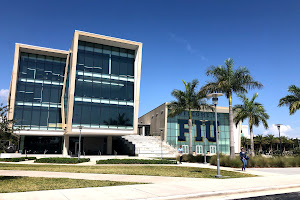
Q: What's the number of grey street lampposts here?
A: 5